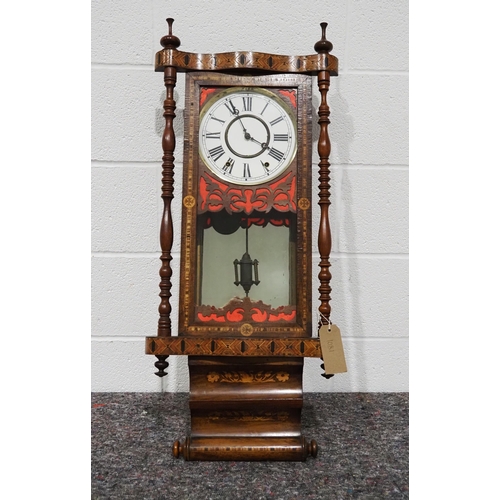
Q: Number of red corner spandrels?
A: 2